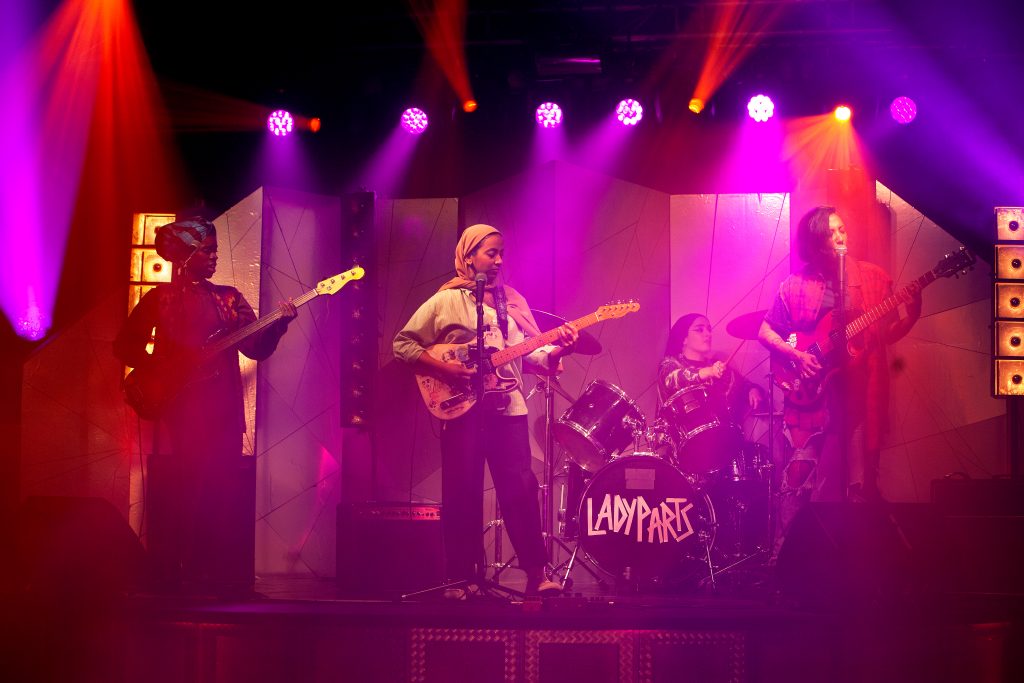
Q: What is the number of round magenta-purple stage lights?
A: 6